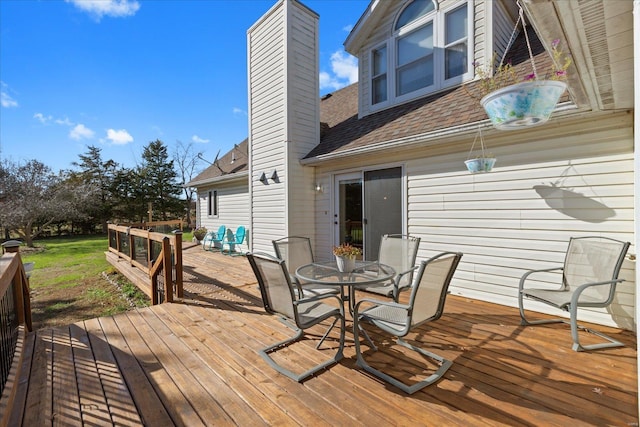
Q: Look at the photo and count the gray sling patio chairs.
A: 5